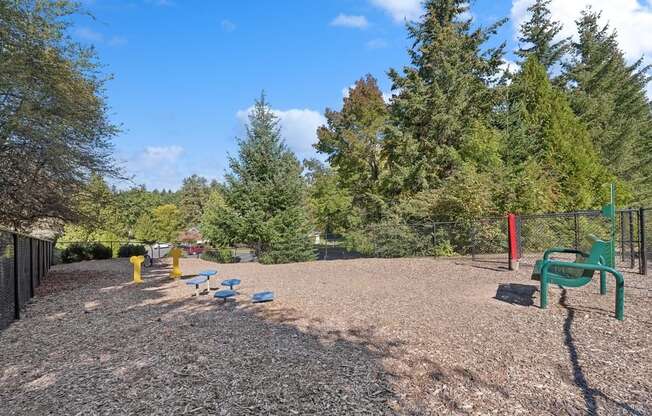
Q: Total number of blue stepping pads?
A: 5